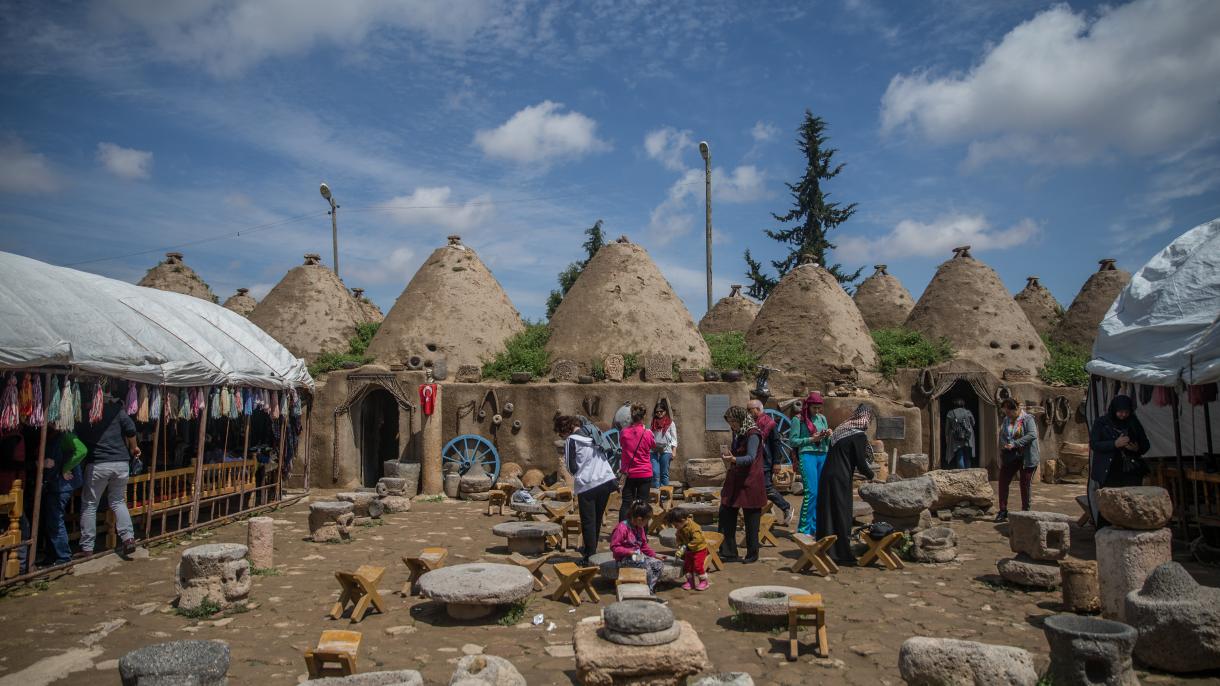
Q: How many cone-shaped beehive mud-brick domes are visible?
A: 12